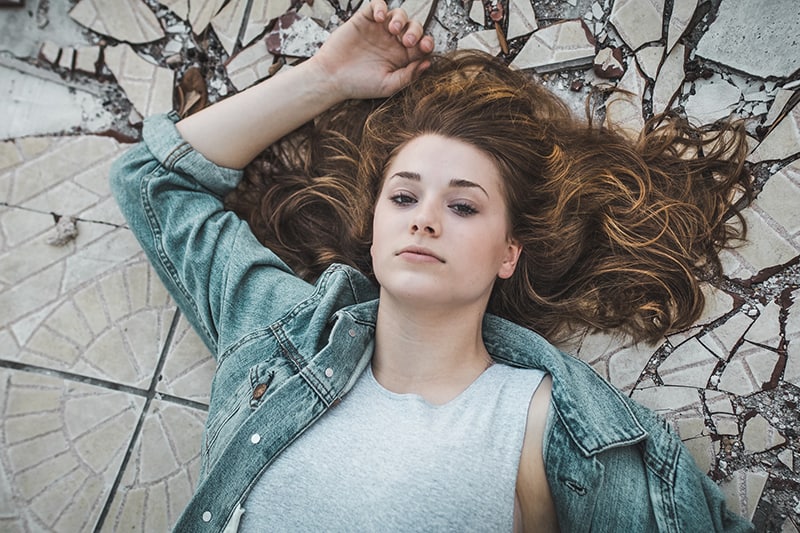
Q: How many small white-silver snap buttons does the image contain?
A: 4